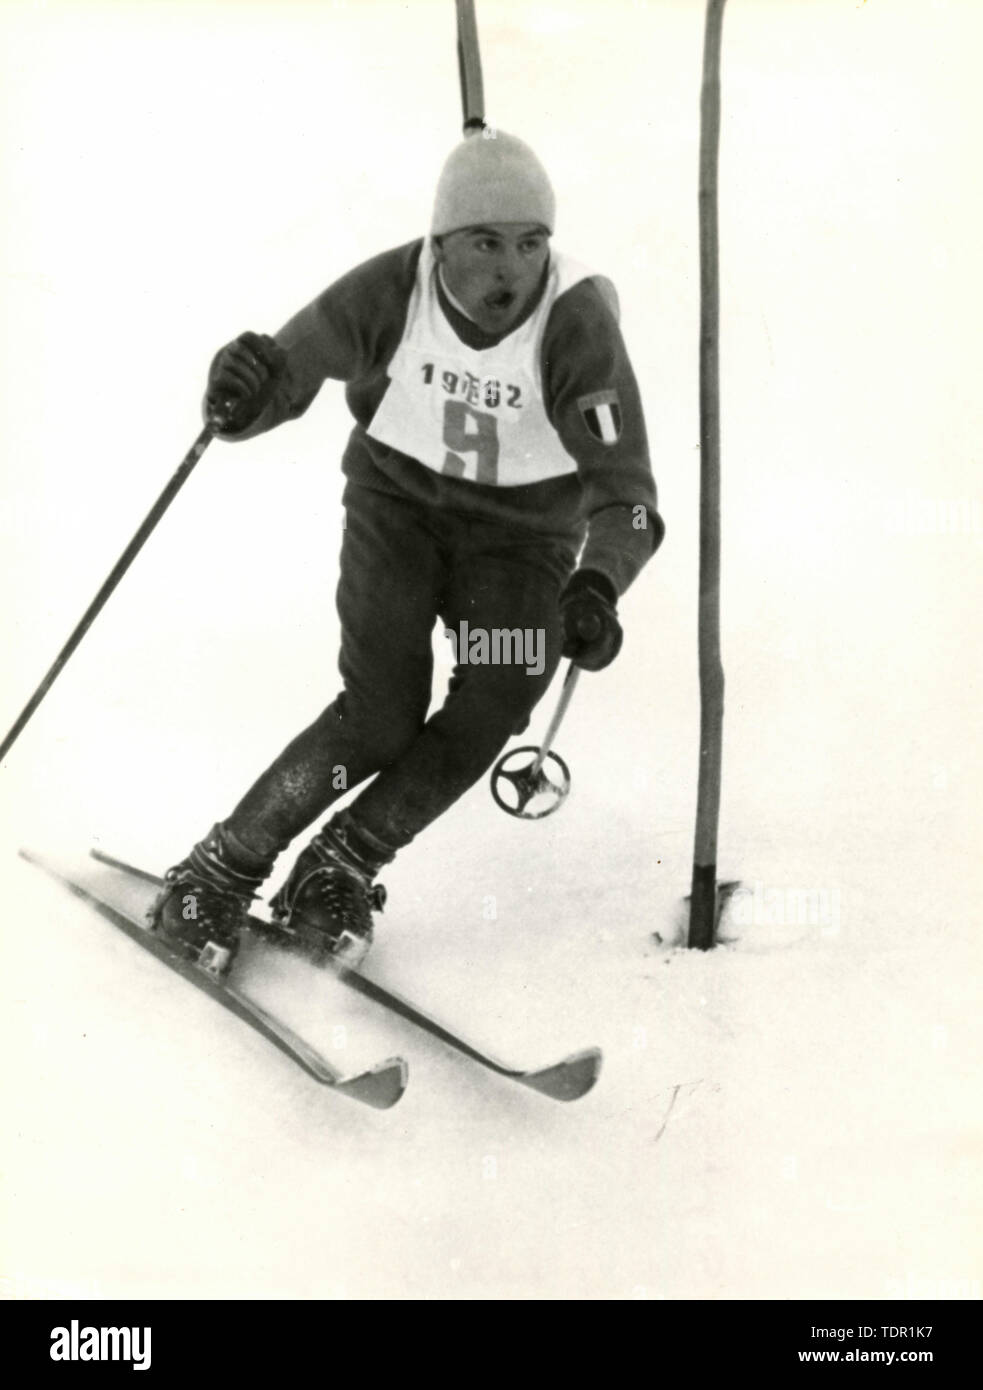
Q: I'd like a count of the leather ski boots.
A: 2